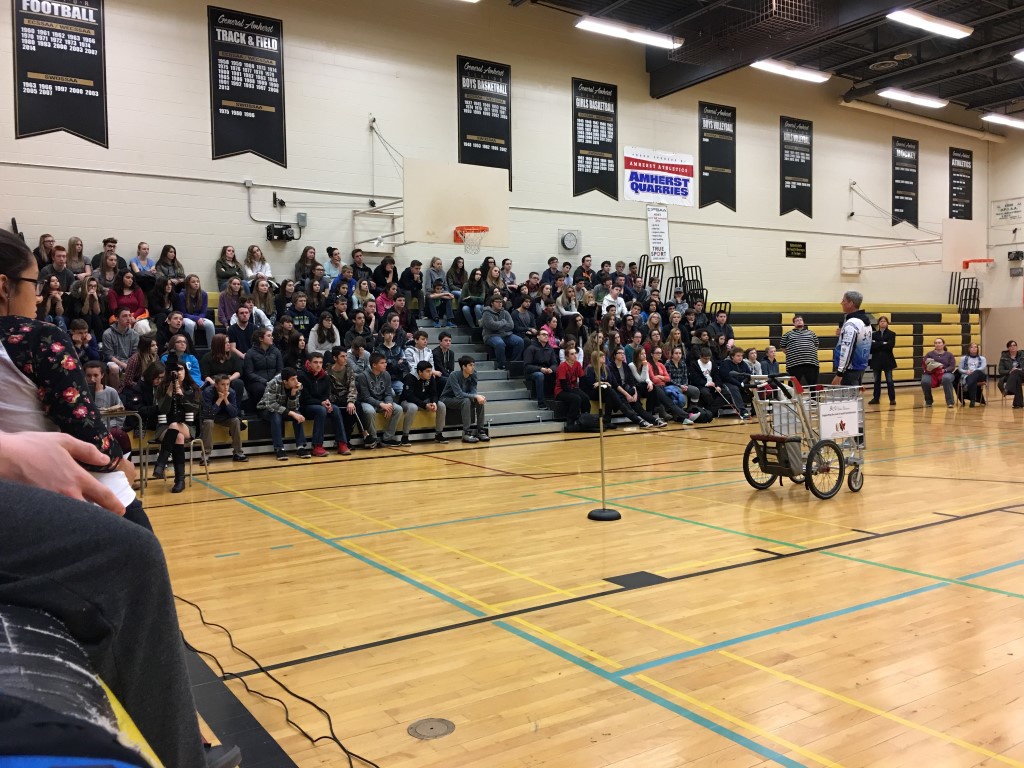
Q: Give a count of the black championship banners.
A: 8